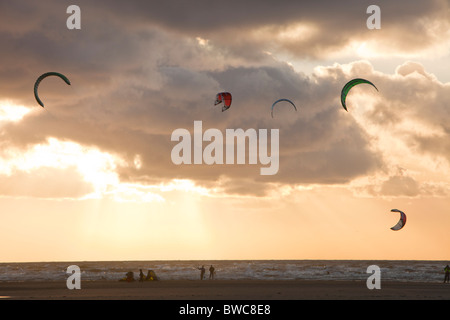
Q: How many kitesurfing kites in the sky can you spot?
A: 5